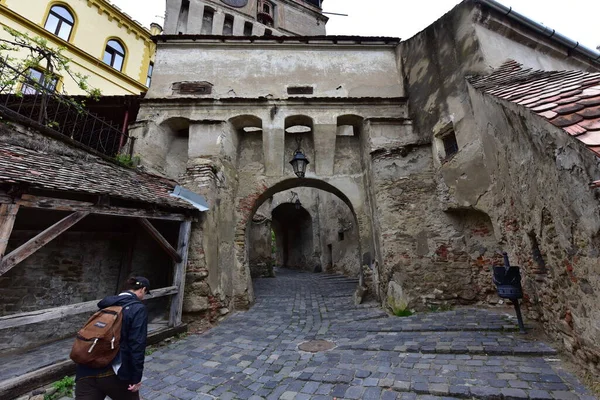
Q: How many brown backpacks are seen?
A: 1